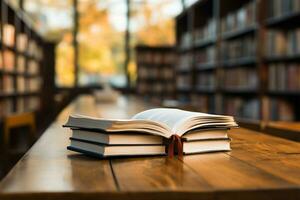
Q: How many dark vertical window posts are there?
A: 2